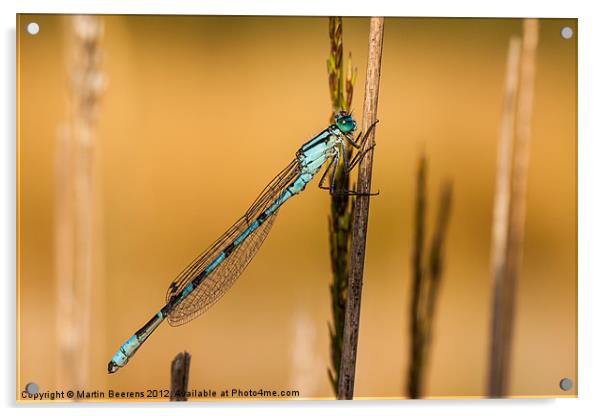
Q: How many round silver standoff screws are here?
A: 4